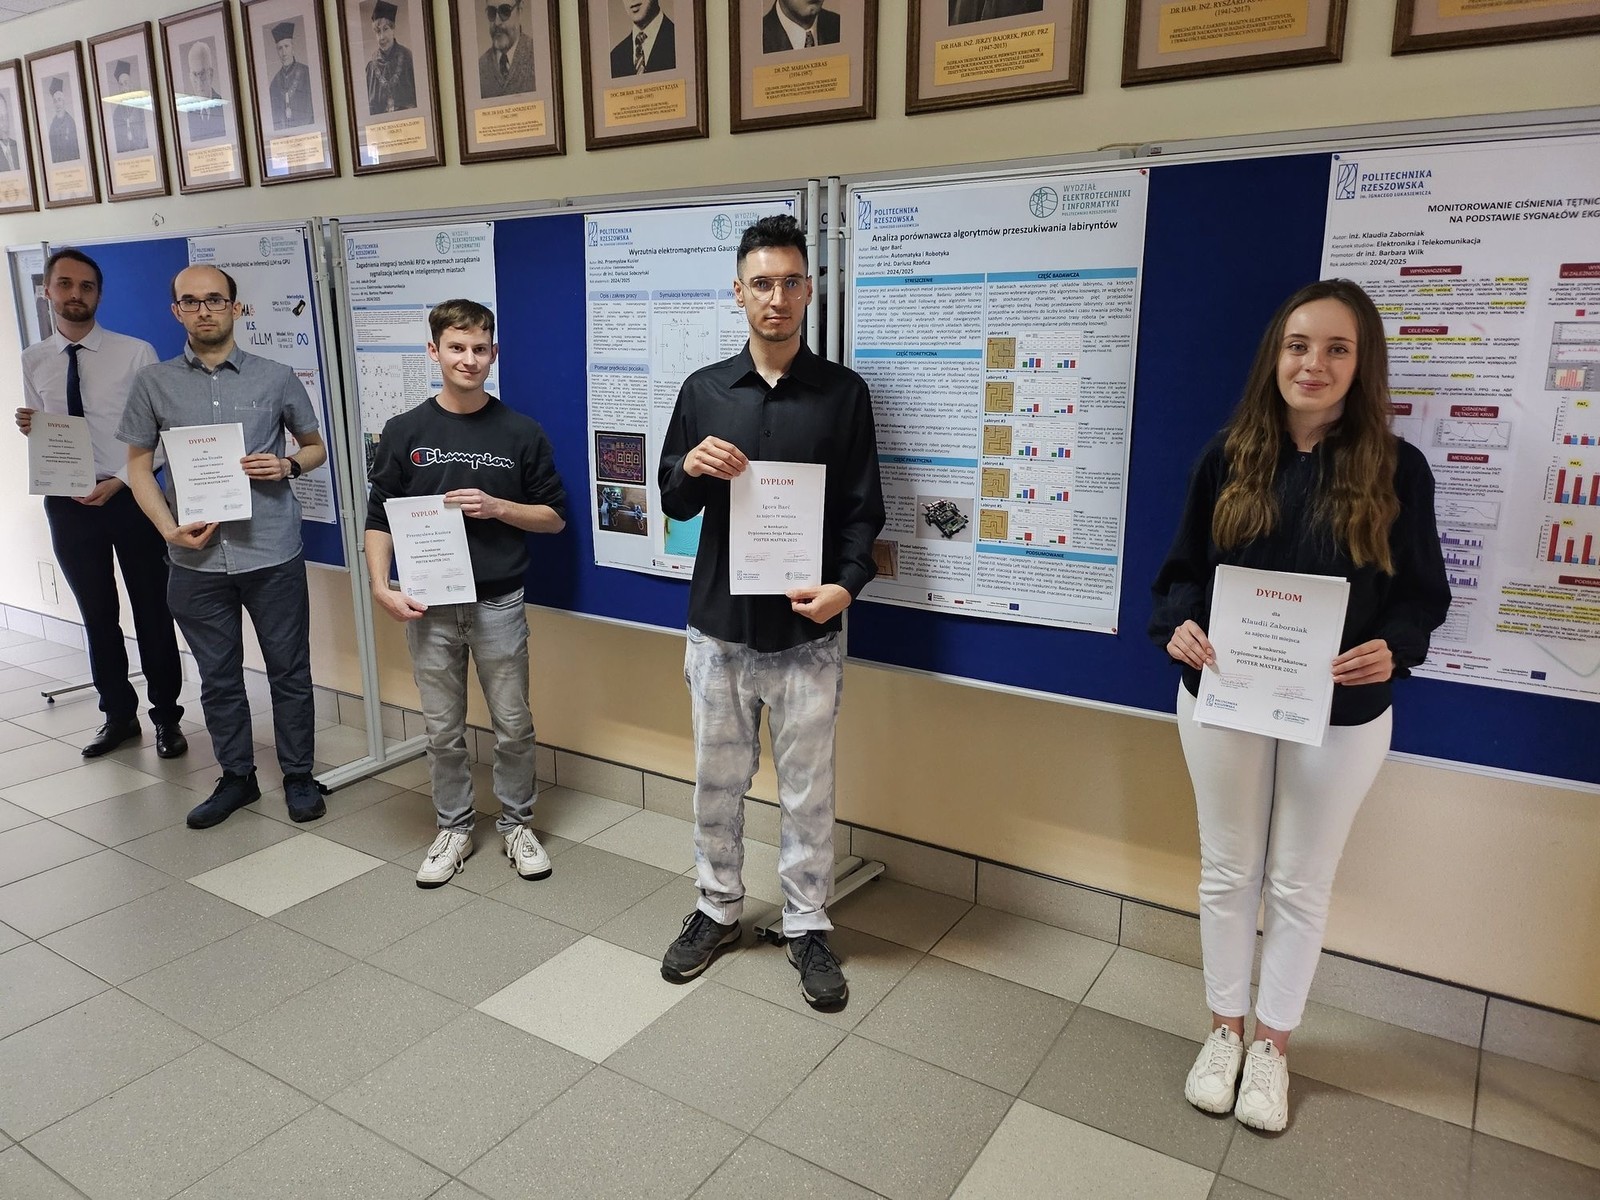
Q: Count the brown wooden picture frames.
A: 12